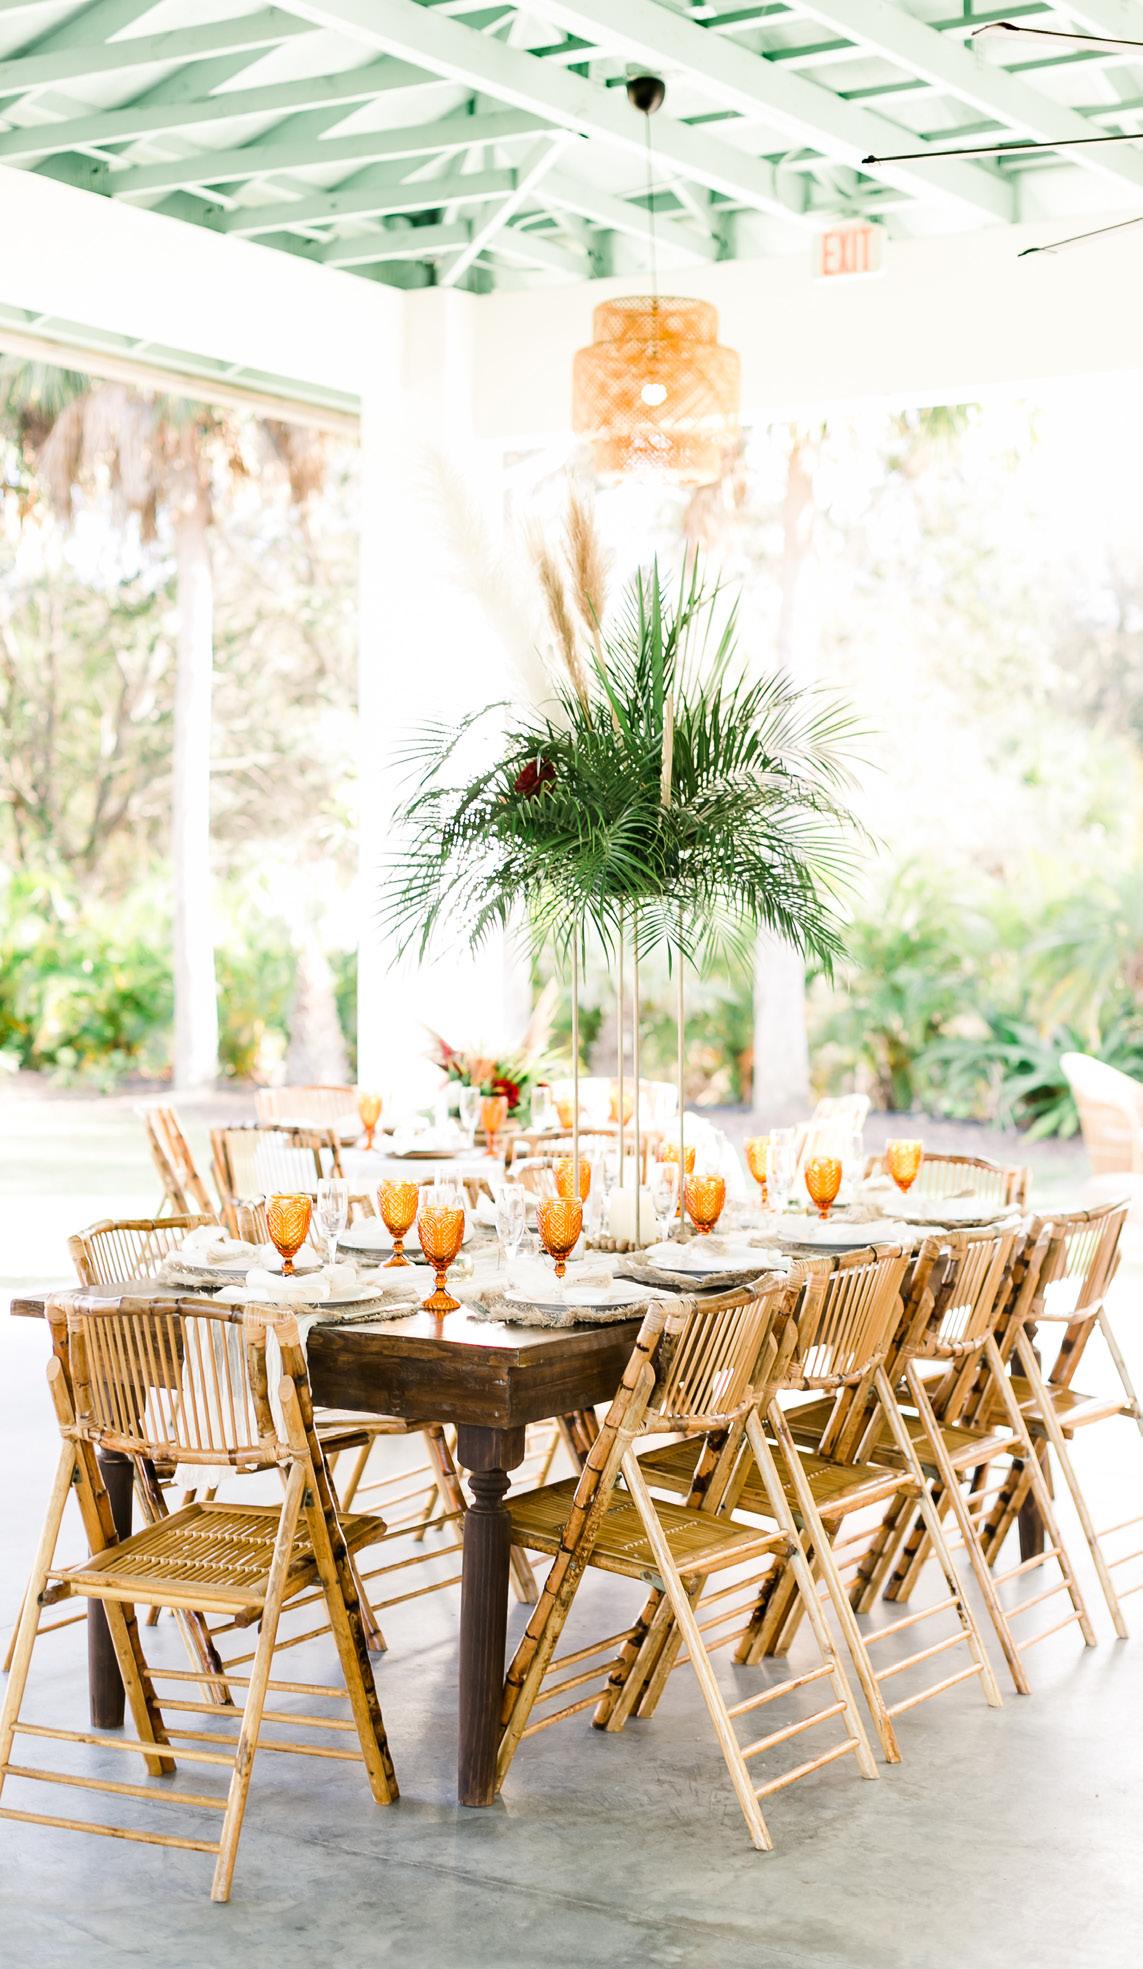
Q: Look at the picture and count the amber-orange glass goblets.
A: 14